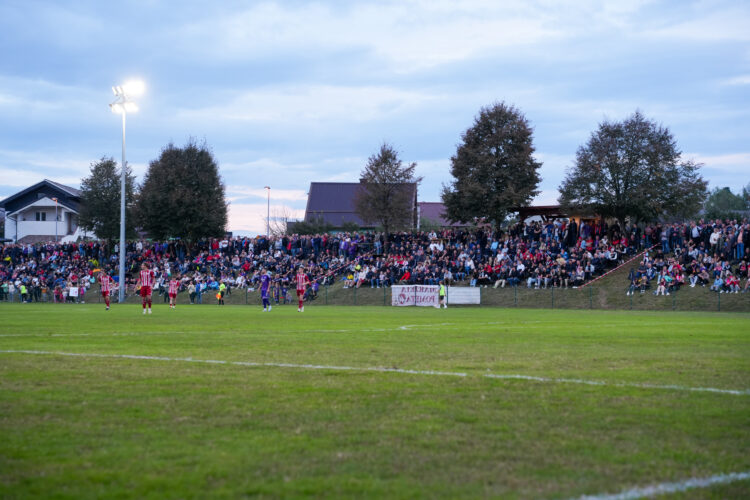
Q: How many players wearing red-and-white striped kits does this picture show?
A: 4